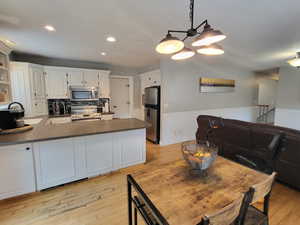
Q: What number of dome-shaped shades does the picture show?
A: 4